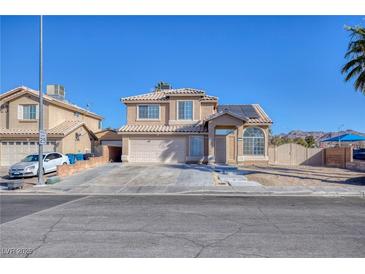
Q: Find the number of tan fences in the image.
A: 1